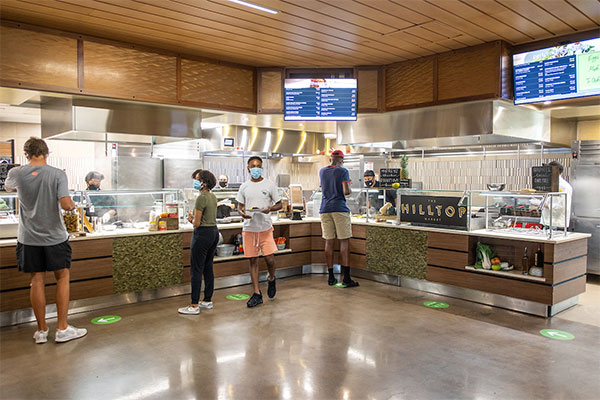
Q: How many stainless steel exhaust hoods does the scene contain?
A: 3